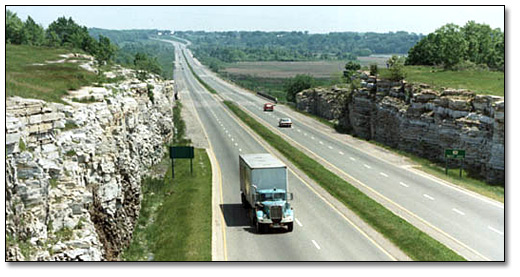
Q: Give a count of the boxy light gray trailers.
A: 1